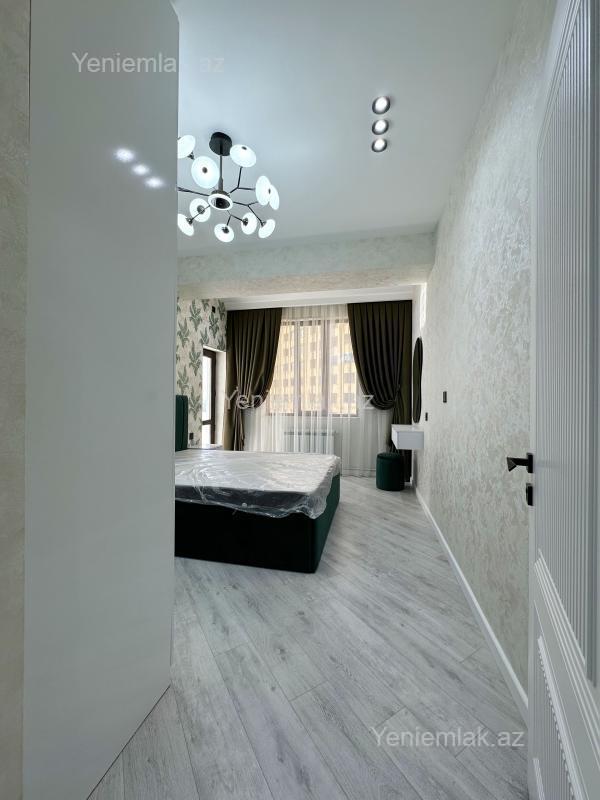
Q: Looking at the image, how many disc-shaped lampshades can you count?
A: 10